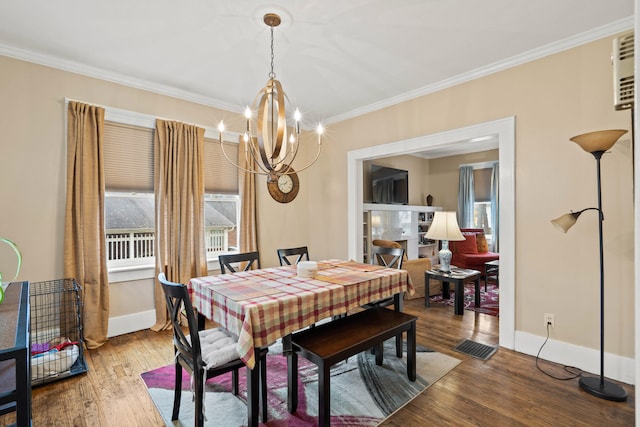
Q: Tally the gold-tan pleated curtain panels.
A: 3